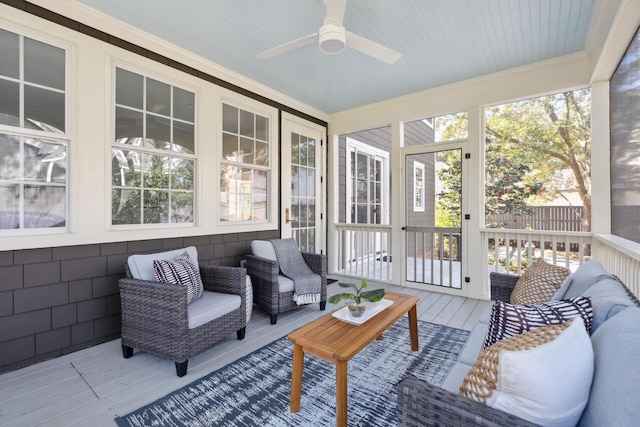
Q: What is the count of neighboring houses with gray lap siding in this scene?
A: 1